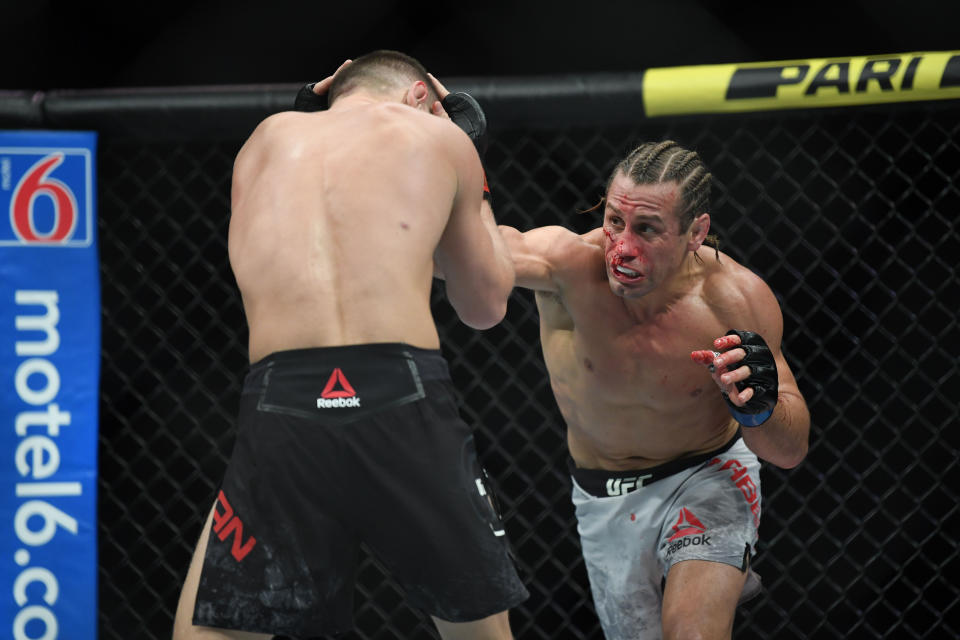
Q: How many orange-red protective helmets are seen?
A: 0